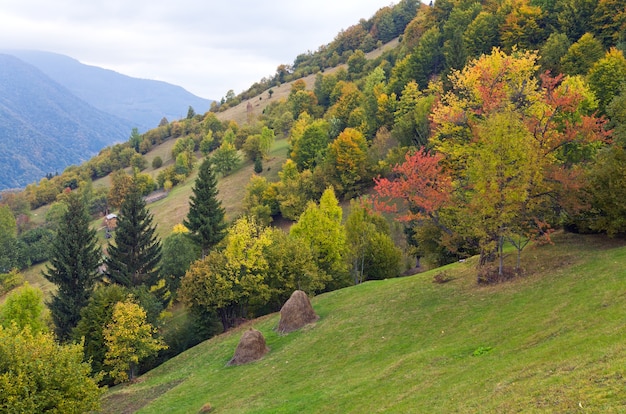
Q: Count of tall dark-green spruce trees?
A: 3